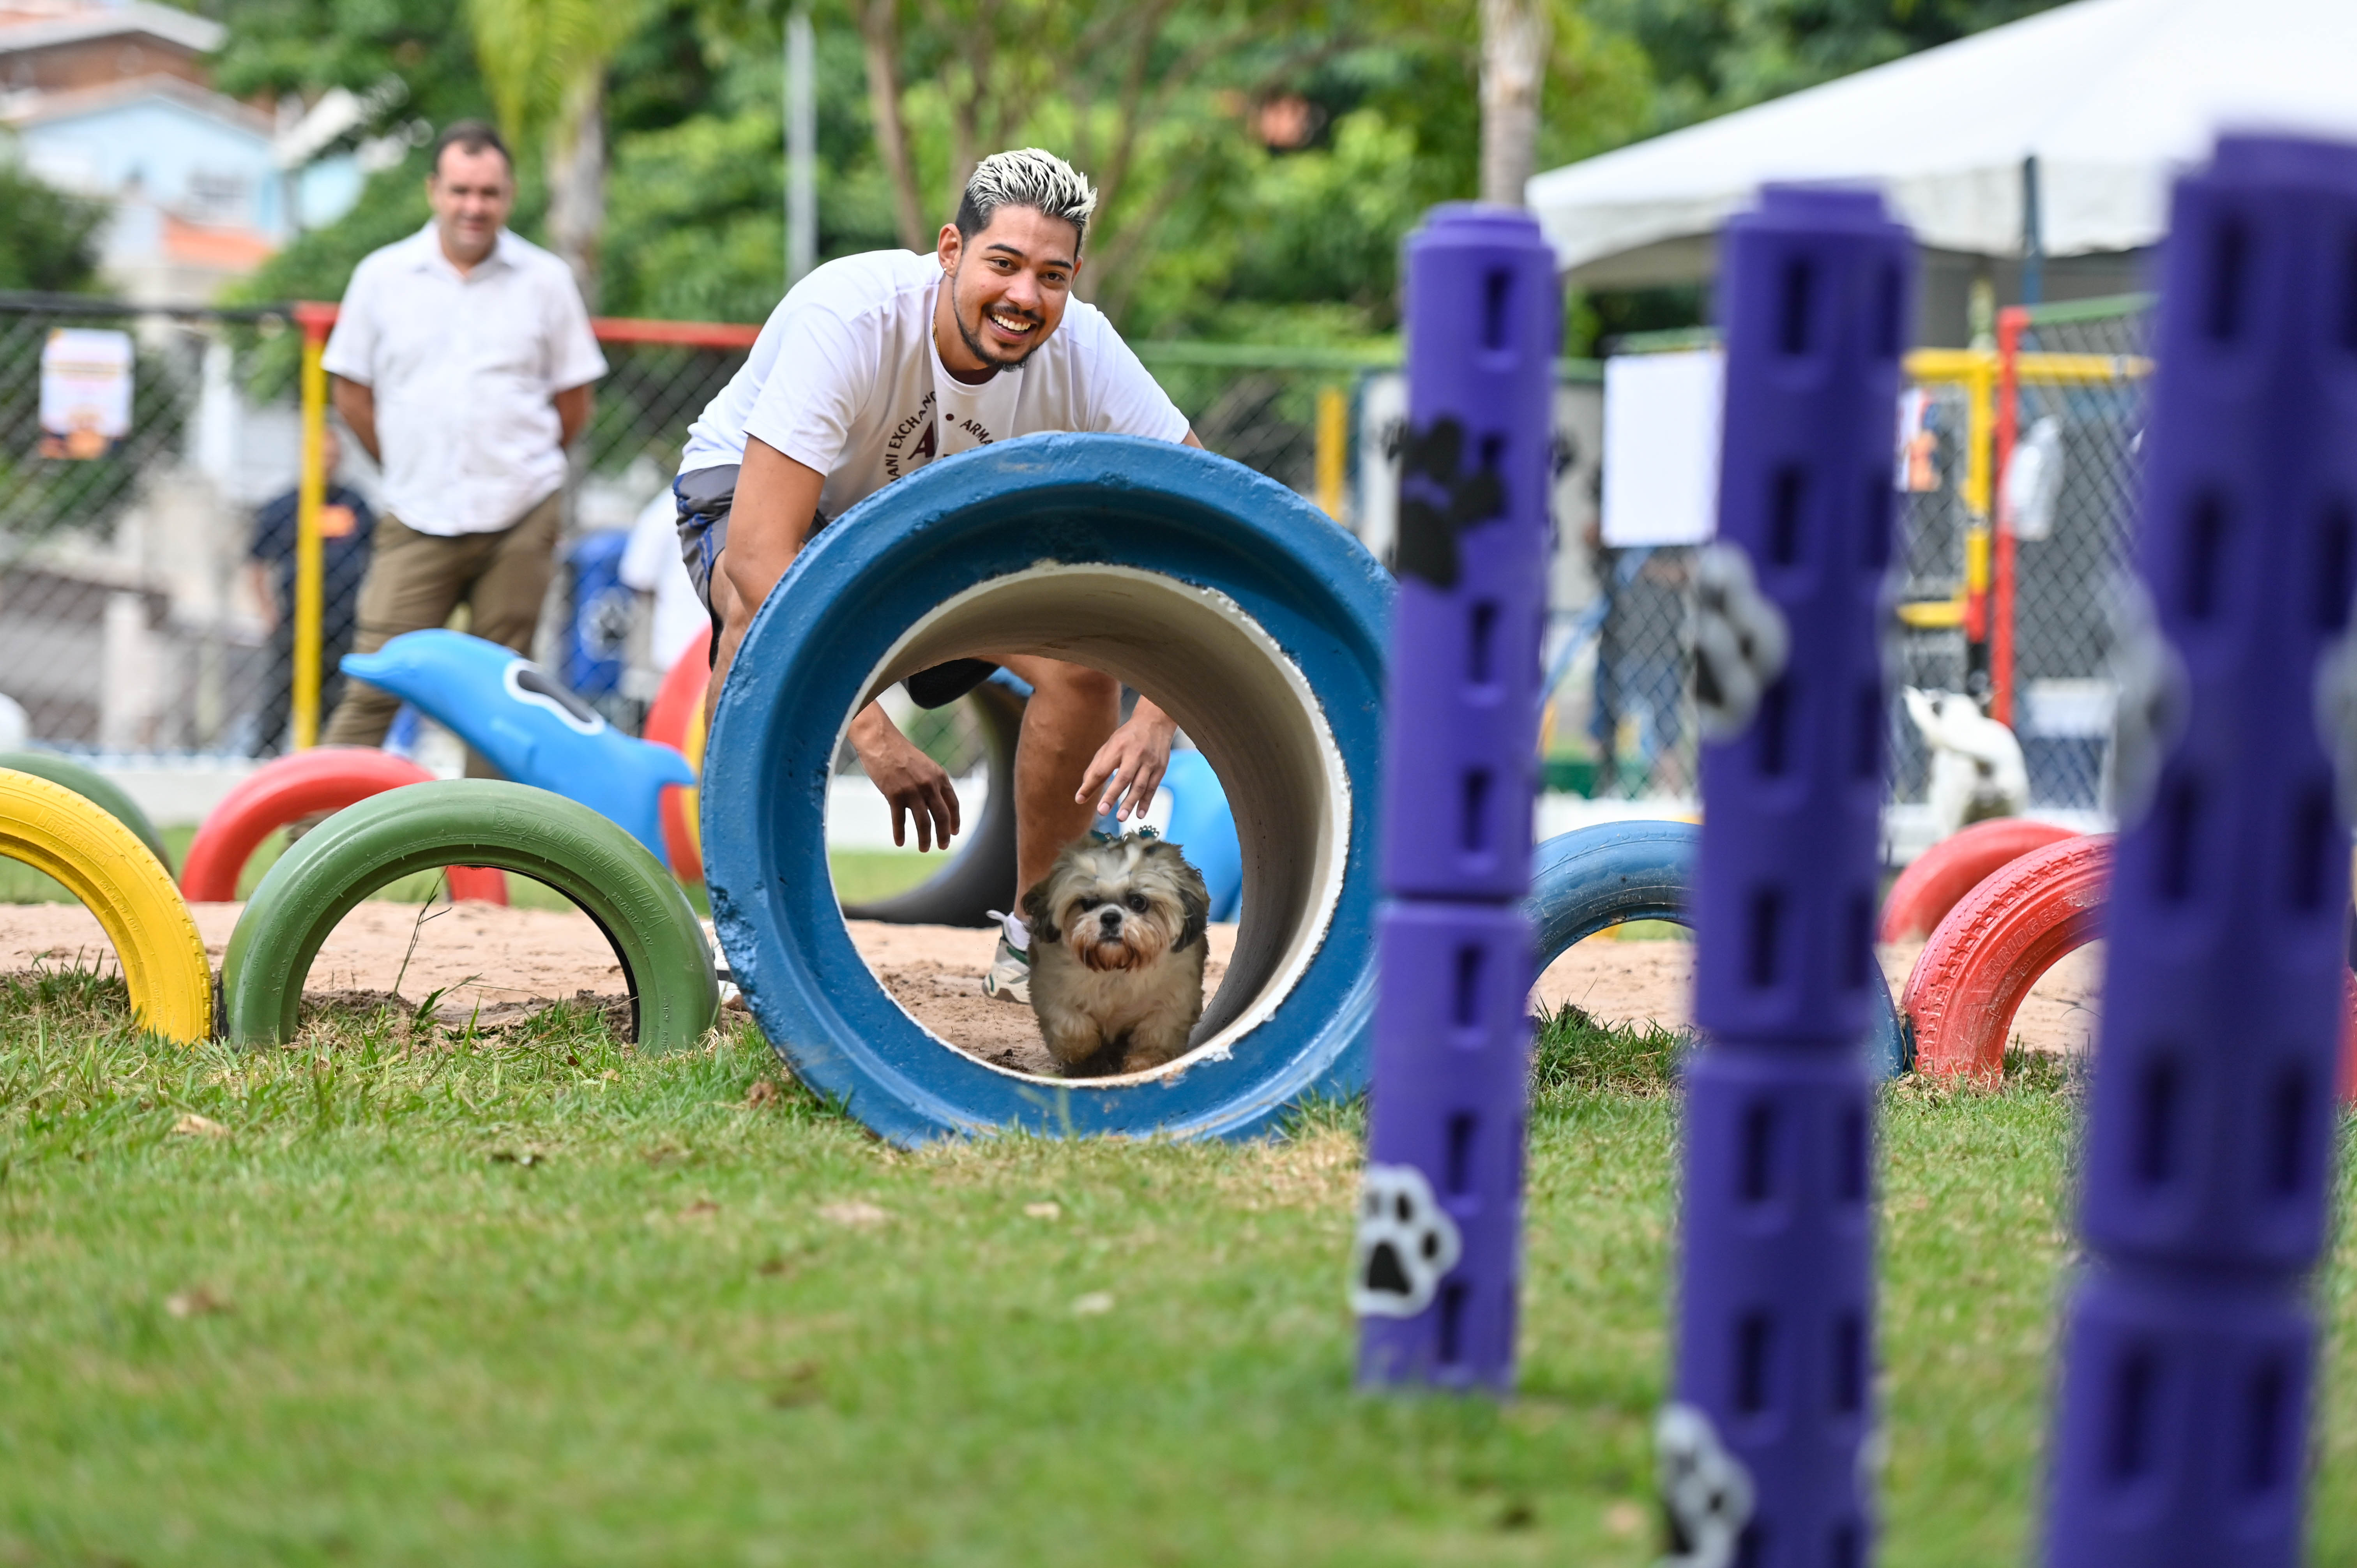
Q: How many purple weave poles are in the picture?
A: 3